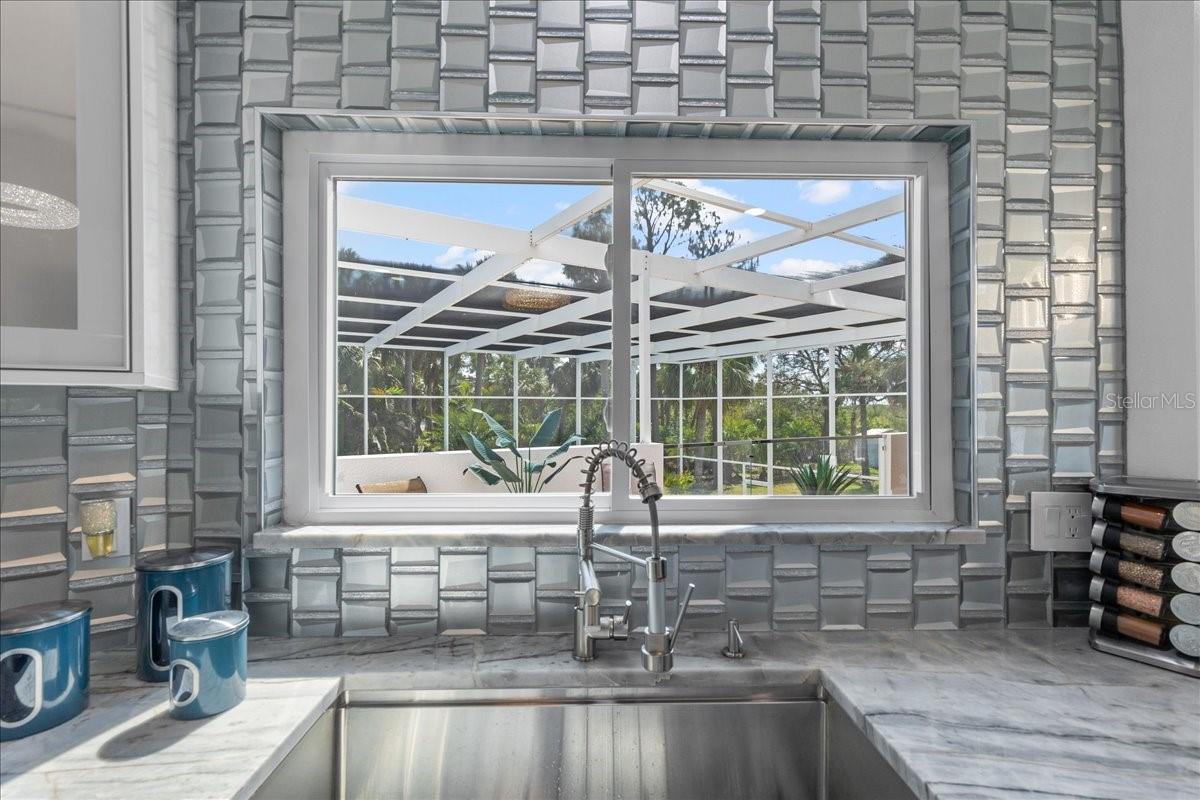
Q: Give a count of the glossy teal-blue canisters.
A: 3